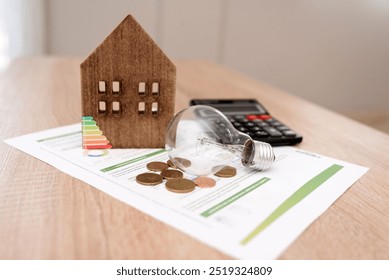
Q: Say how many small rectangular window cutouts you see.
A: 8